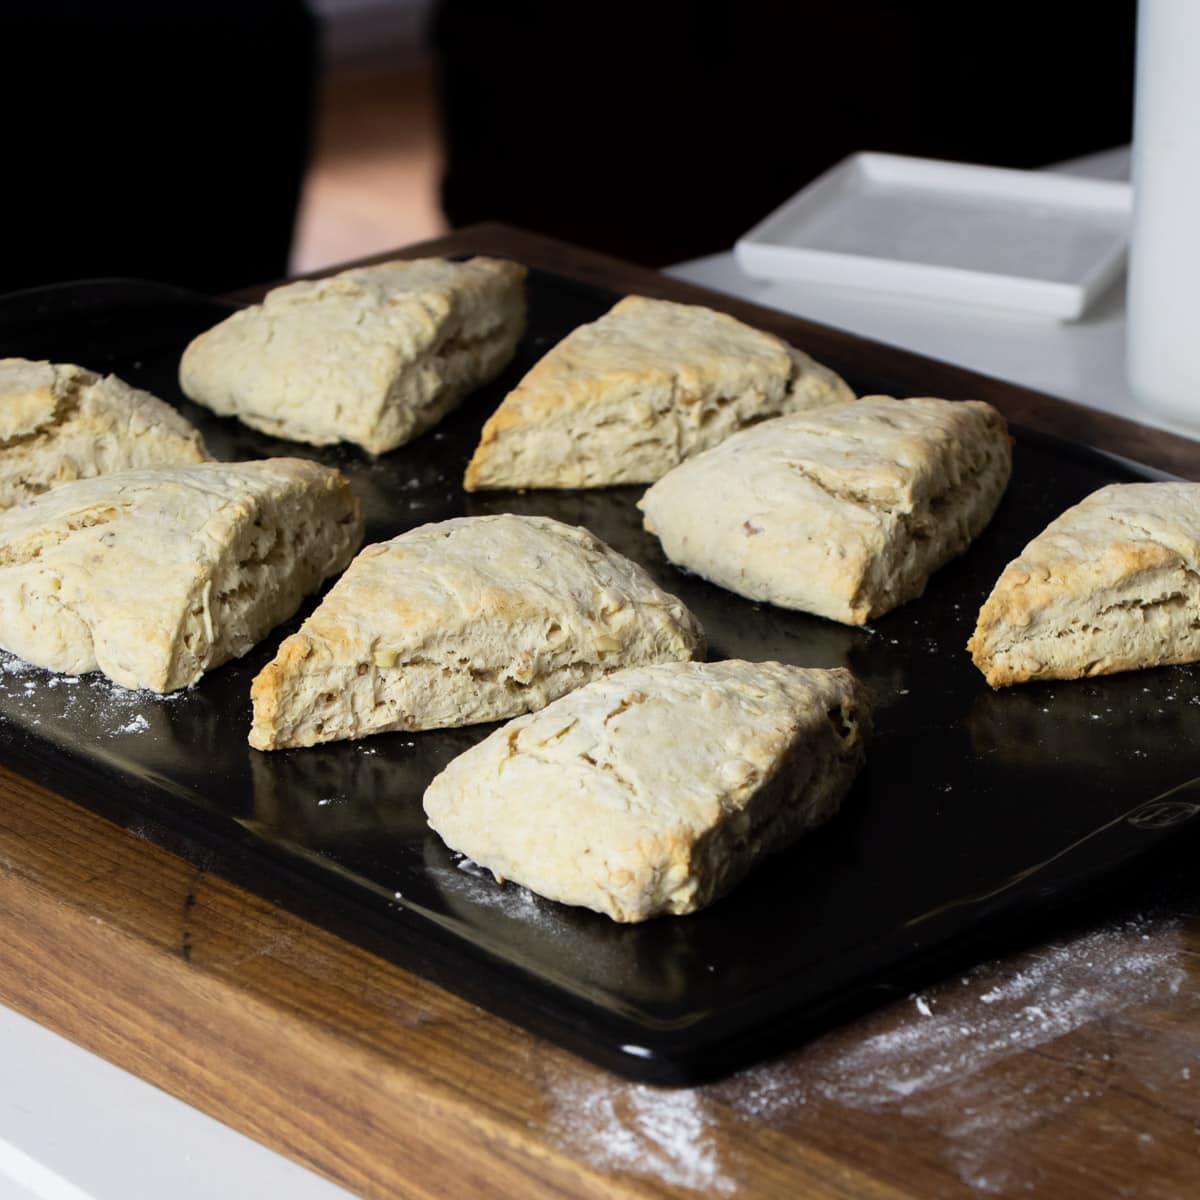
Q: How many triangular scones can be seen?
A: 8